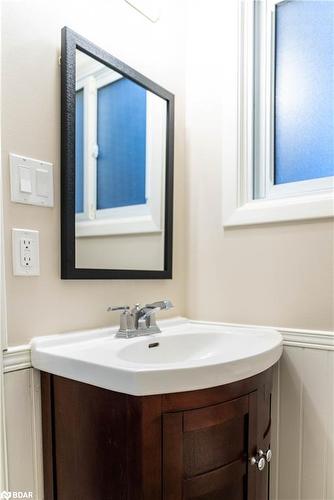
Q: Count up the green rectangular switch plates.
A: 0